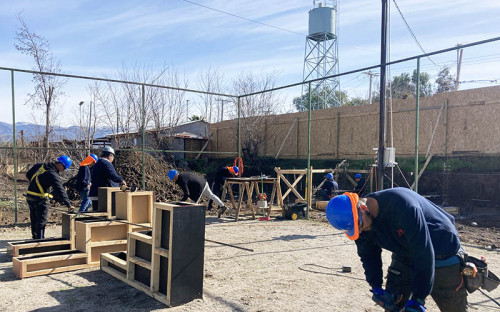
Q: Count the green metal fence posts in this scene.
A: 5